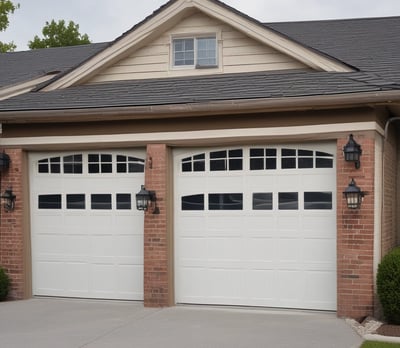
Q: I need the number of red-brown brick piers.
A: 3